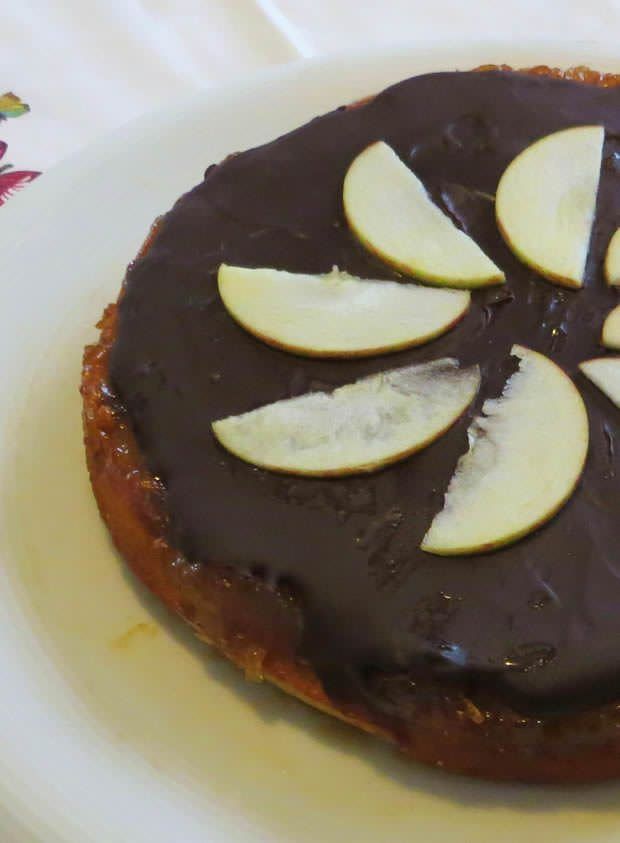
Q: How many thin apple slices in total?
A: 8